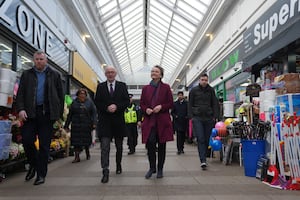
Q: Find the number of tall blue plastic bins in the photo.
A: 1